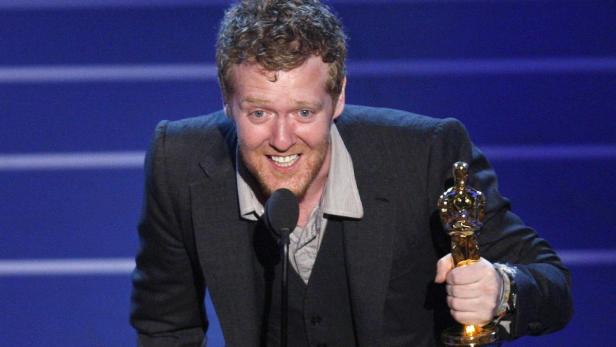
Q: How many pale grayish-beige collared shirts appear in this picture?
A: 1